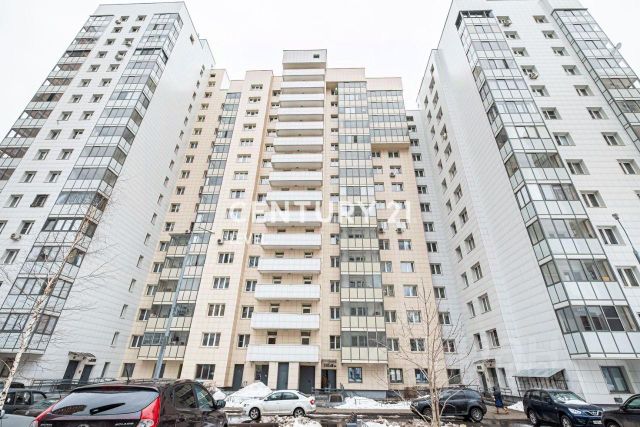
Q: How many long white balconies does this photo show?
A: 15